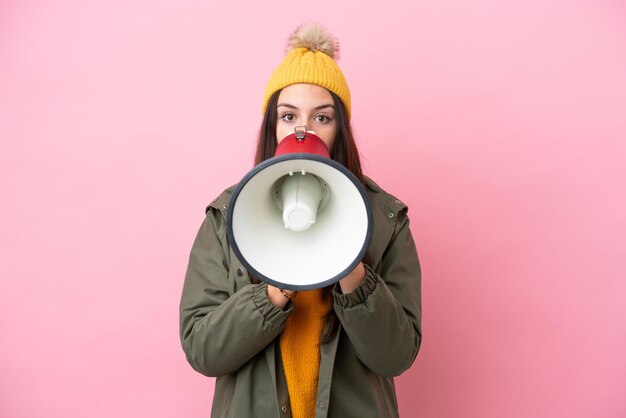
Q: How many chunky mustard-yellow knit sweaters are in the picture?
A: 1